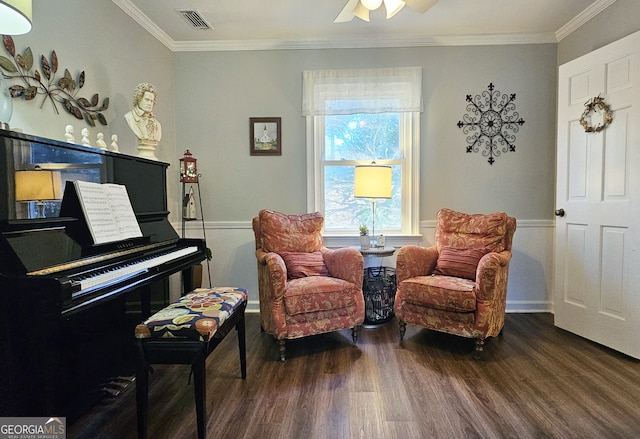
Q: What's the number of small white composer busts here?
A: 4